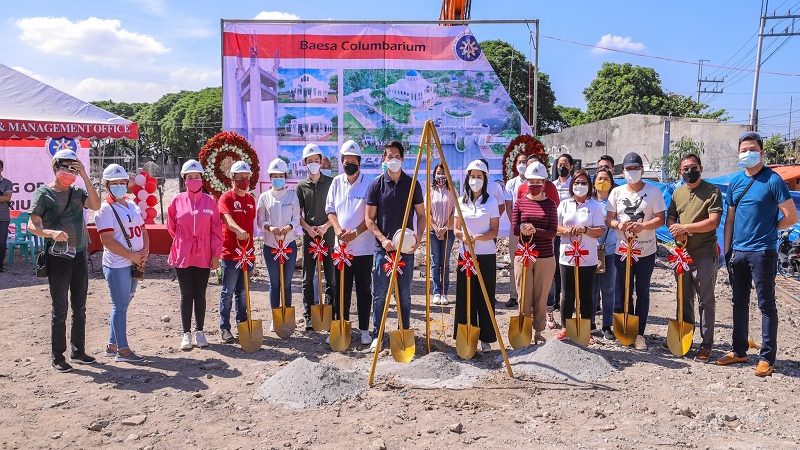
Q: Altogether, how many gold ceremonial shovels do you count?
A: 10